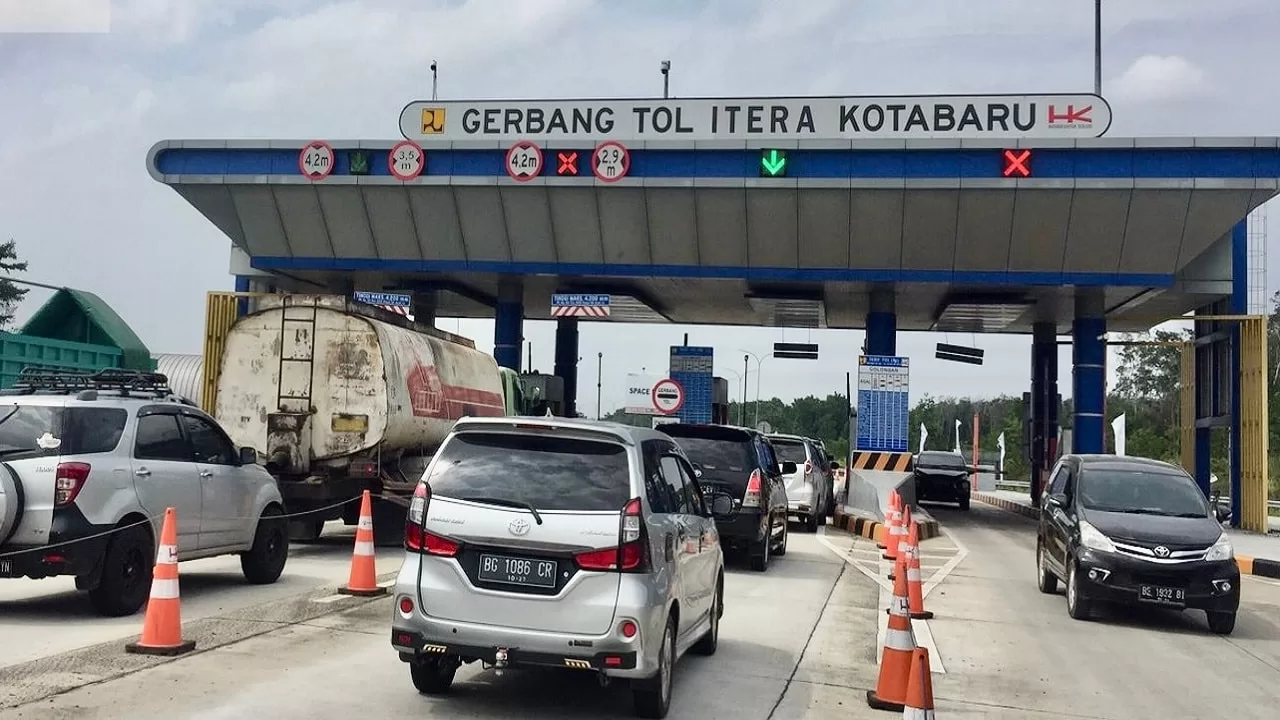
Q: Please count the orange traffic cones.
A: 8